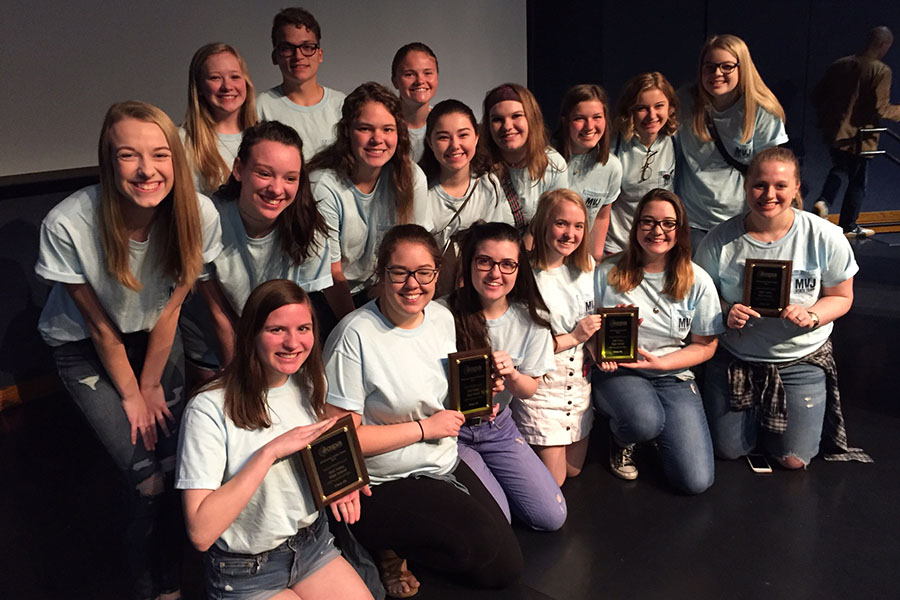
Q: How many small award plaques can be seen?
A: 4